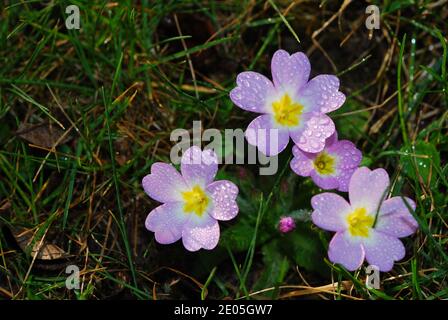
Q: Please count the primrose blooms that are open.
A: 4